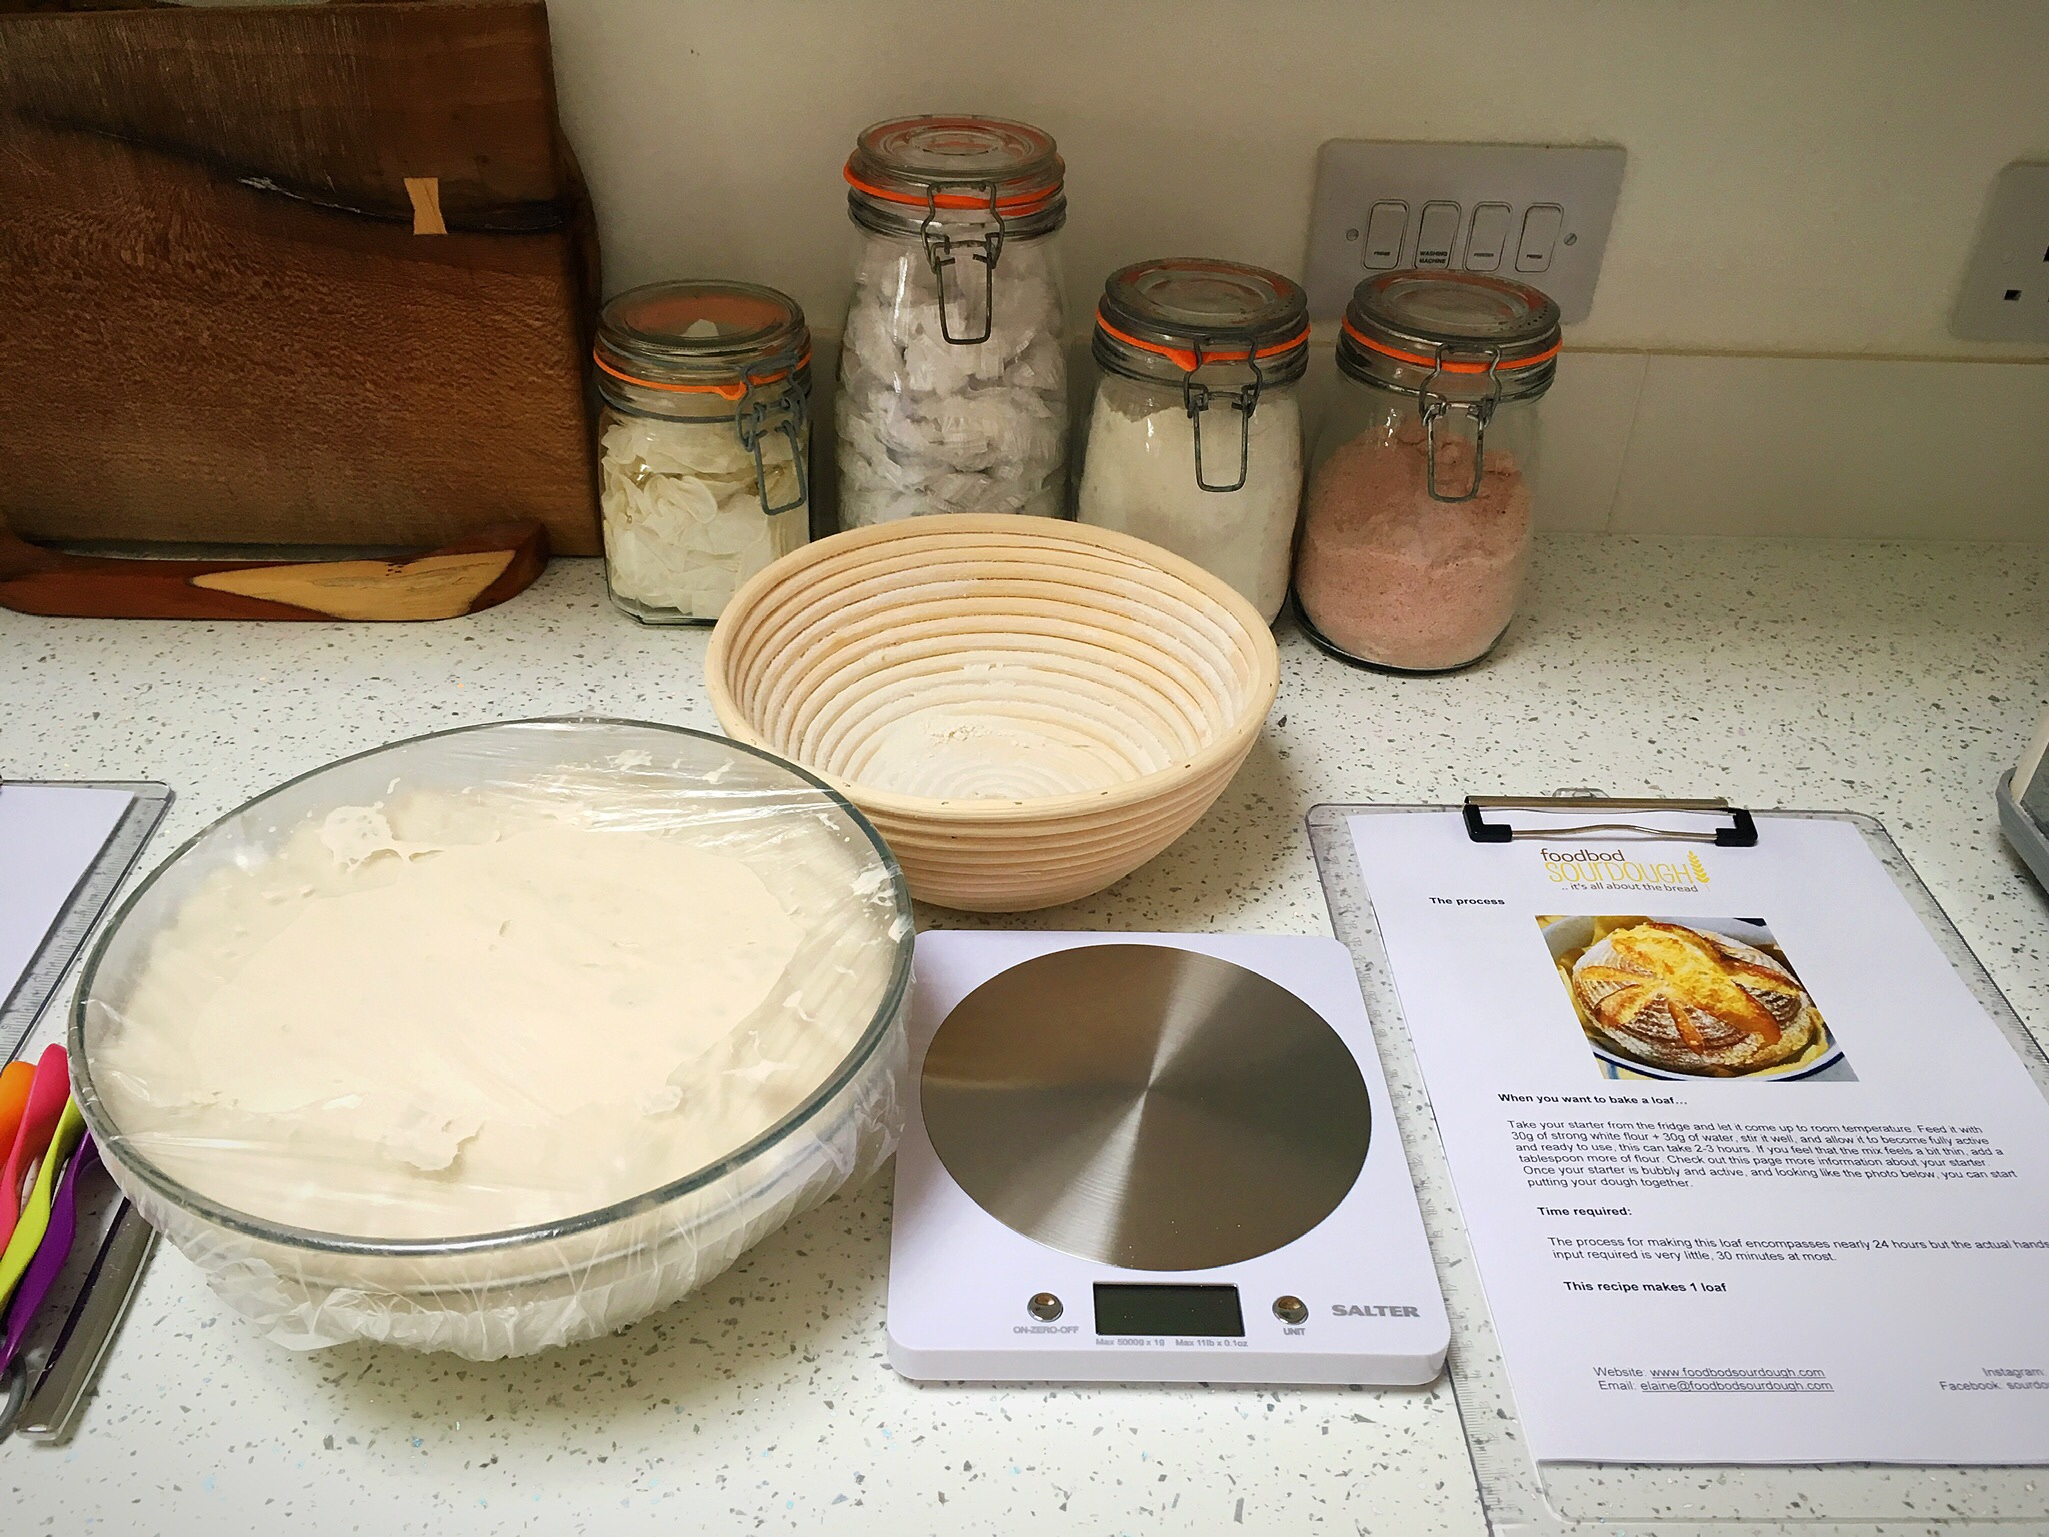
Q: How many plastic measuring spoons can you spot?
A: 4